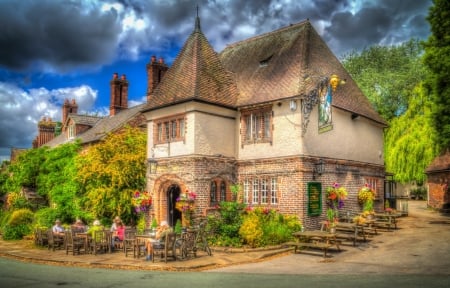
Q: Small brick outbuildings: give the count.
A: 1